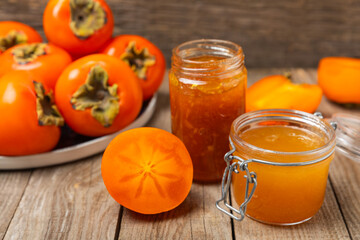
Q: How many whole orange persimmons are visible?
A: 6